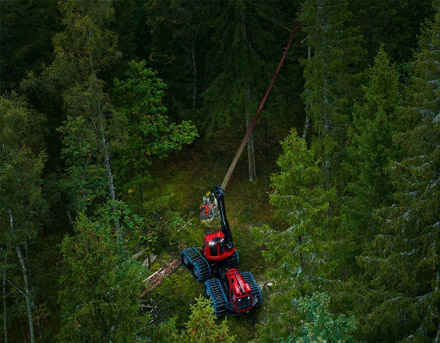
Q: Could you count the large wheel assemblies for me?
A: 4